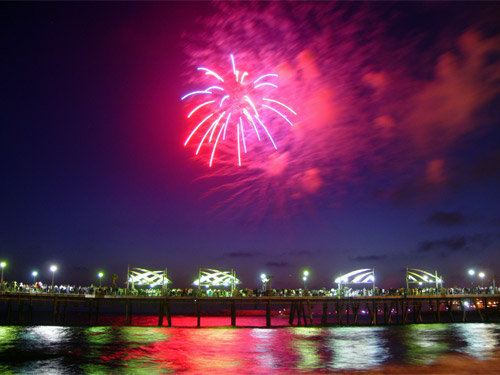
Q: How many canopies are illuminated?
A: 4